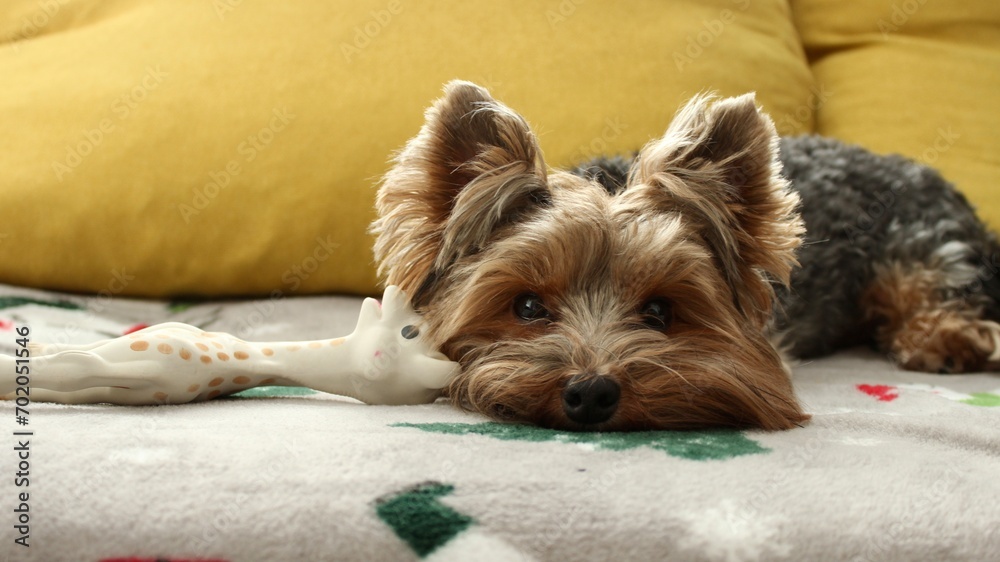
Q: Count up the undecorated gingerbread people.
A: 0